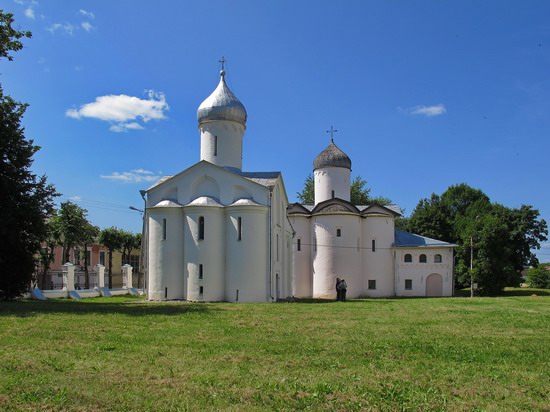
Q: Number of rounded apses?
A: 6